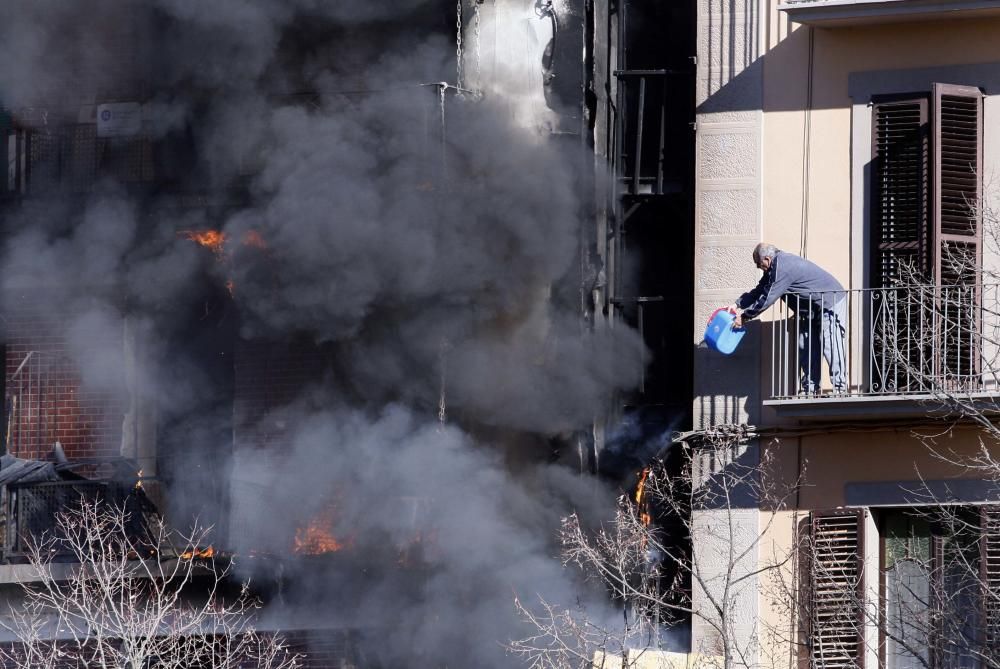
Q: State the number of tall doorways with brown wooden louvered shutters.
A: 2